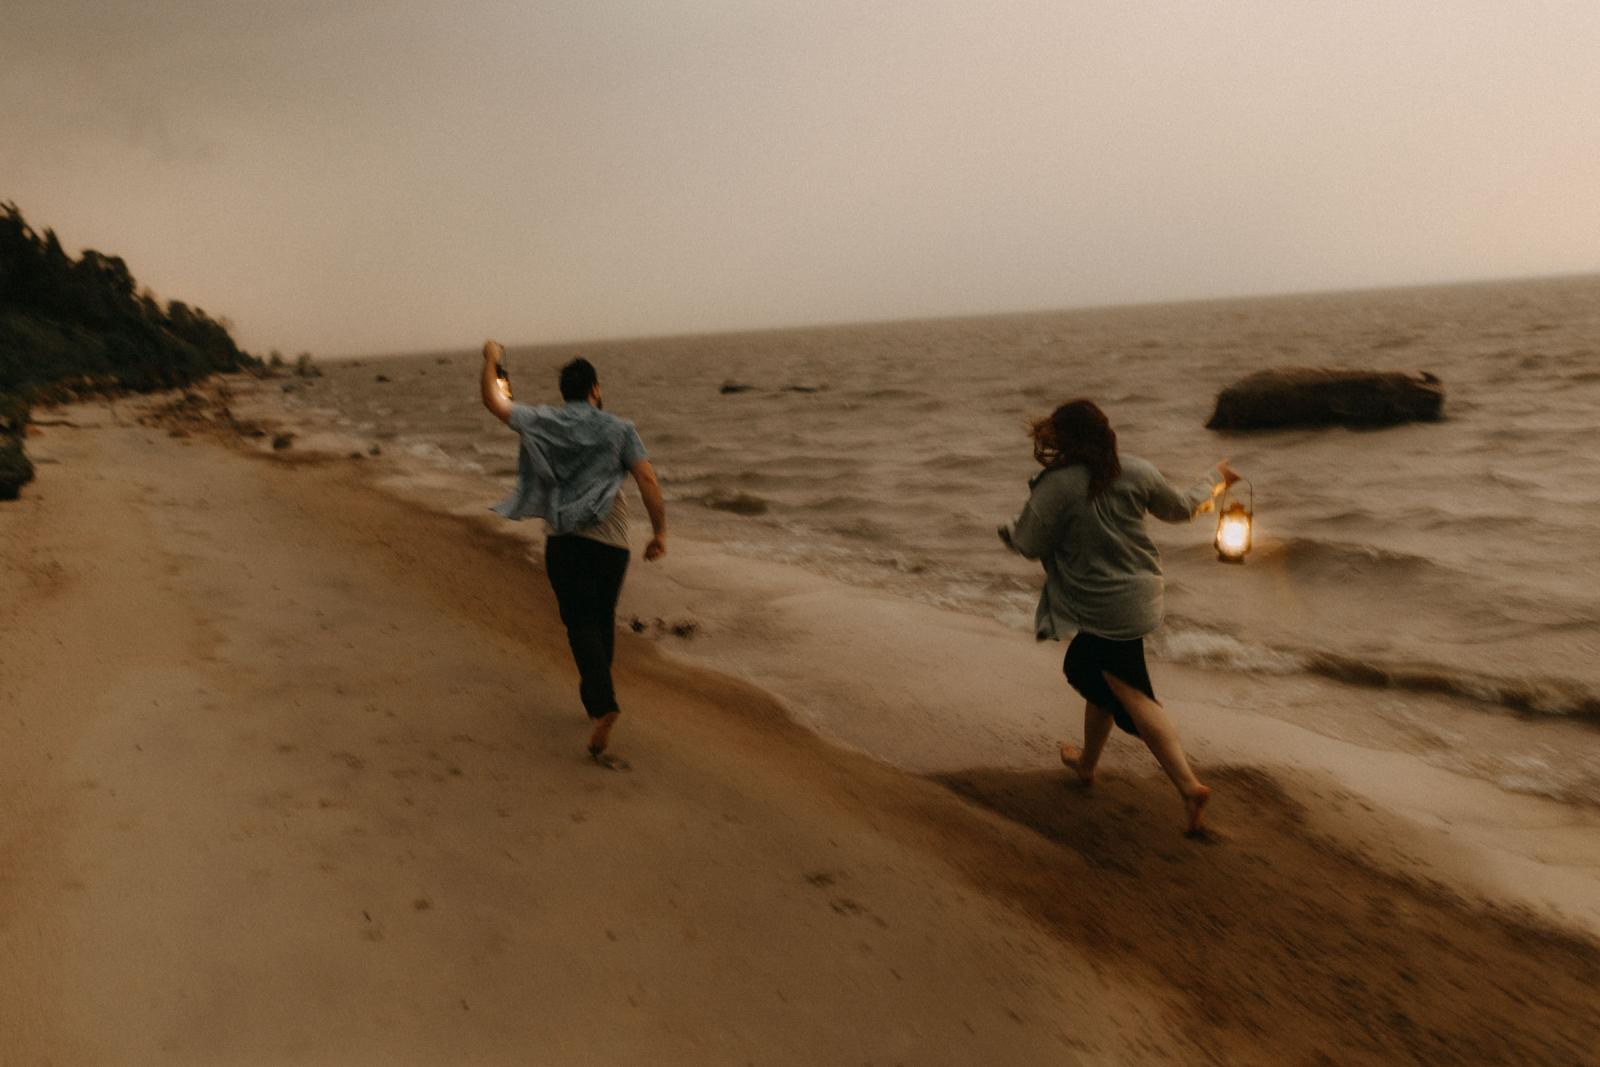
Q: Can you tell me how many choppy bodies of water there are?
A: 1